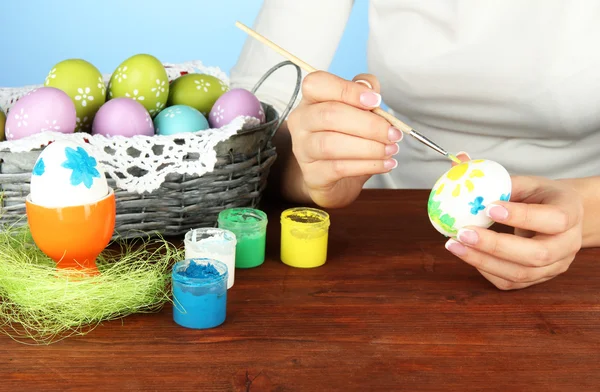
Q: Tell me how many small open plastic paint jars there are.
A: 4